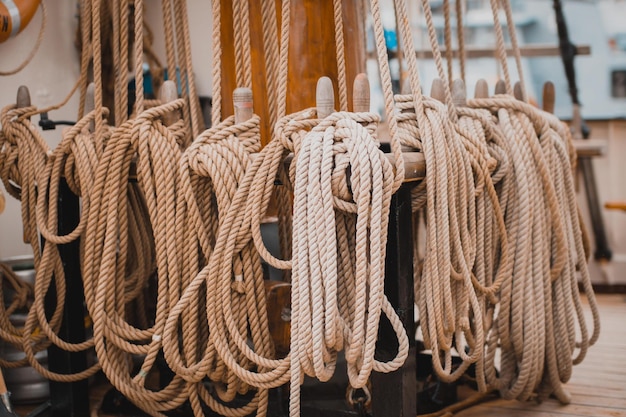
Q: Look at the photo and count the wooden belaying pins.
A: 13